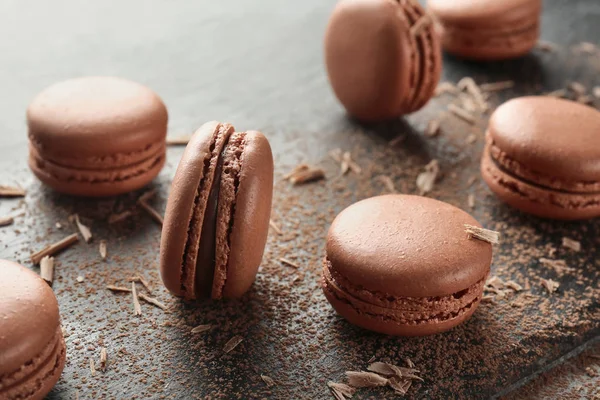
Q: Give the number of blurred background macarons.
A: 2